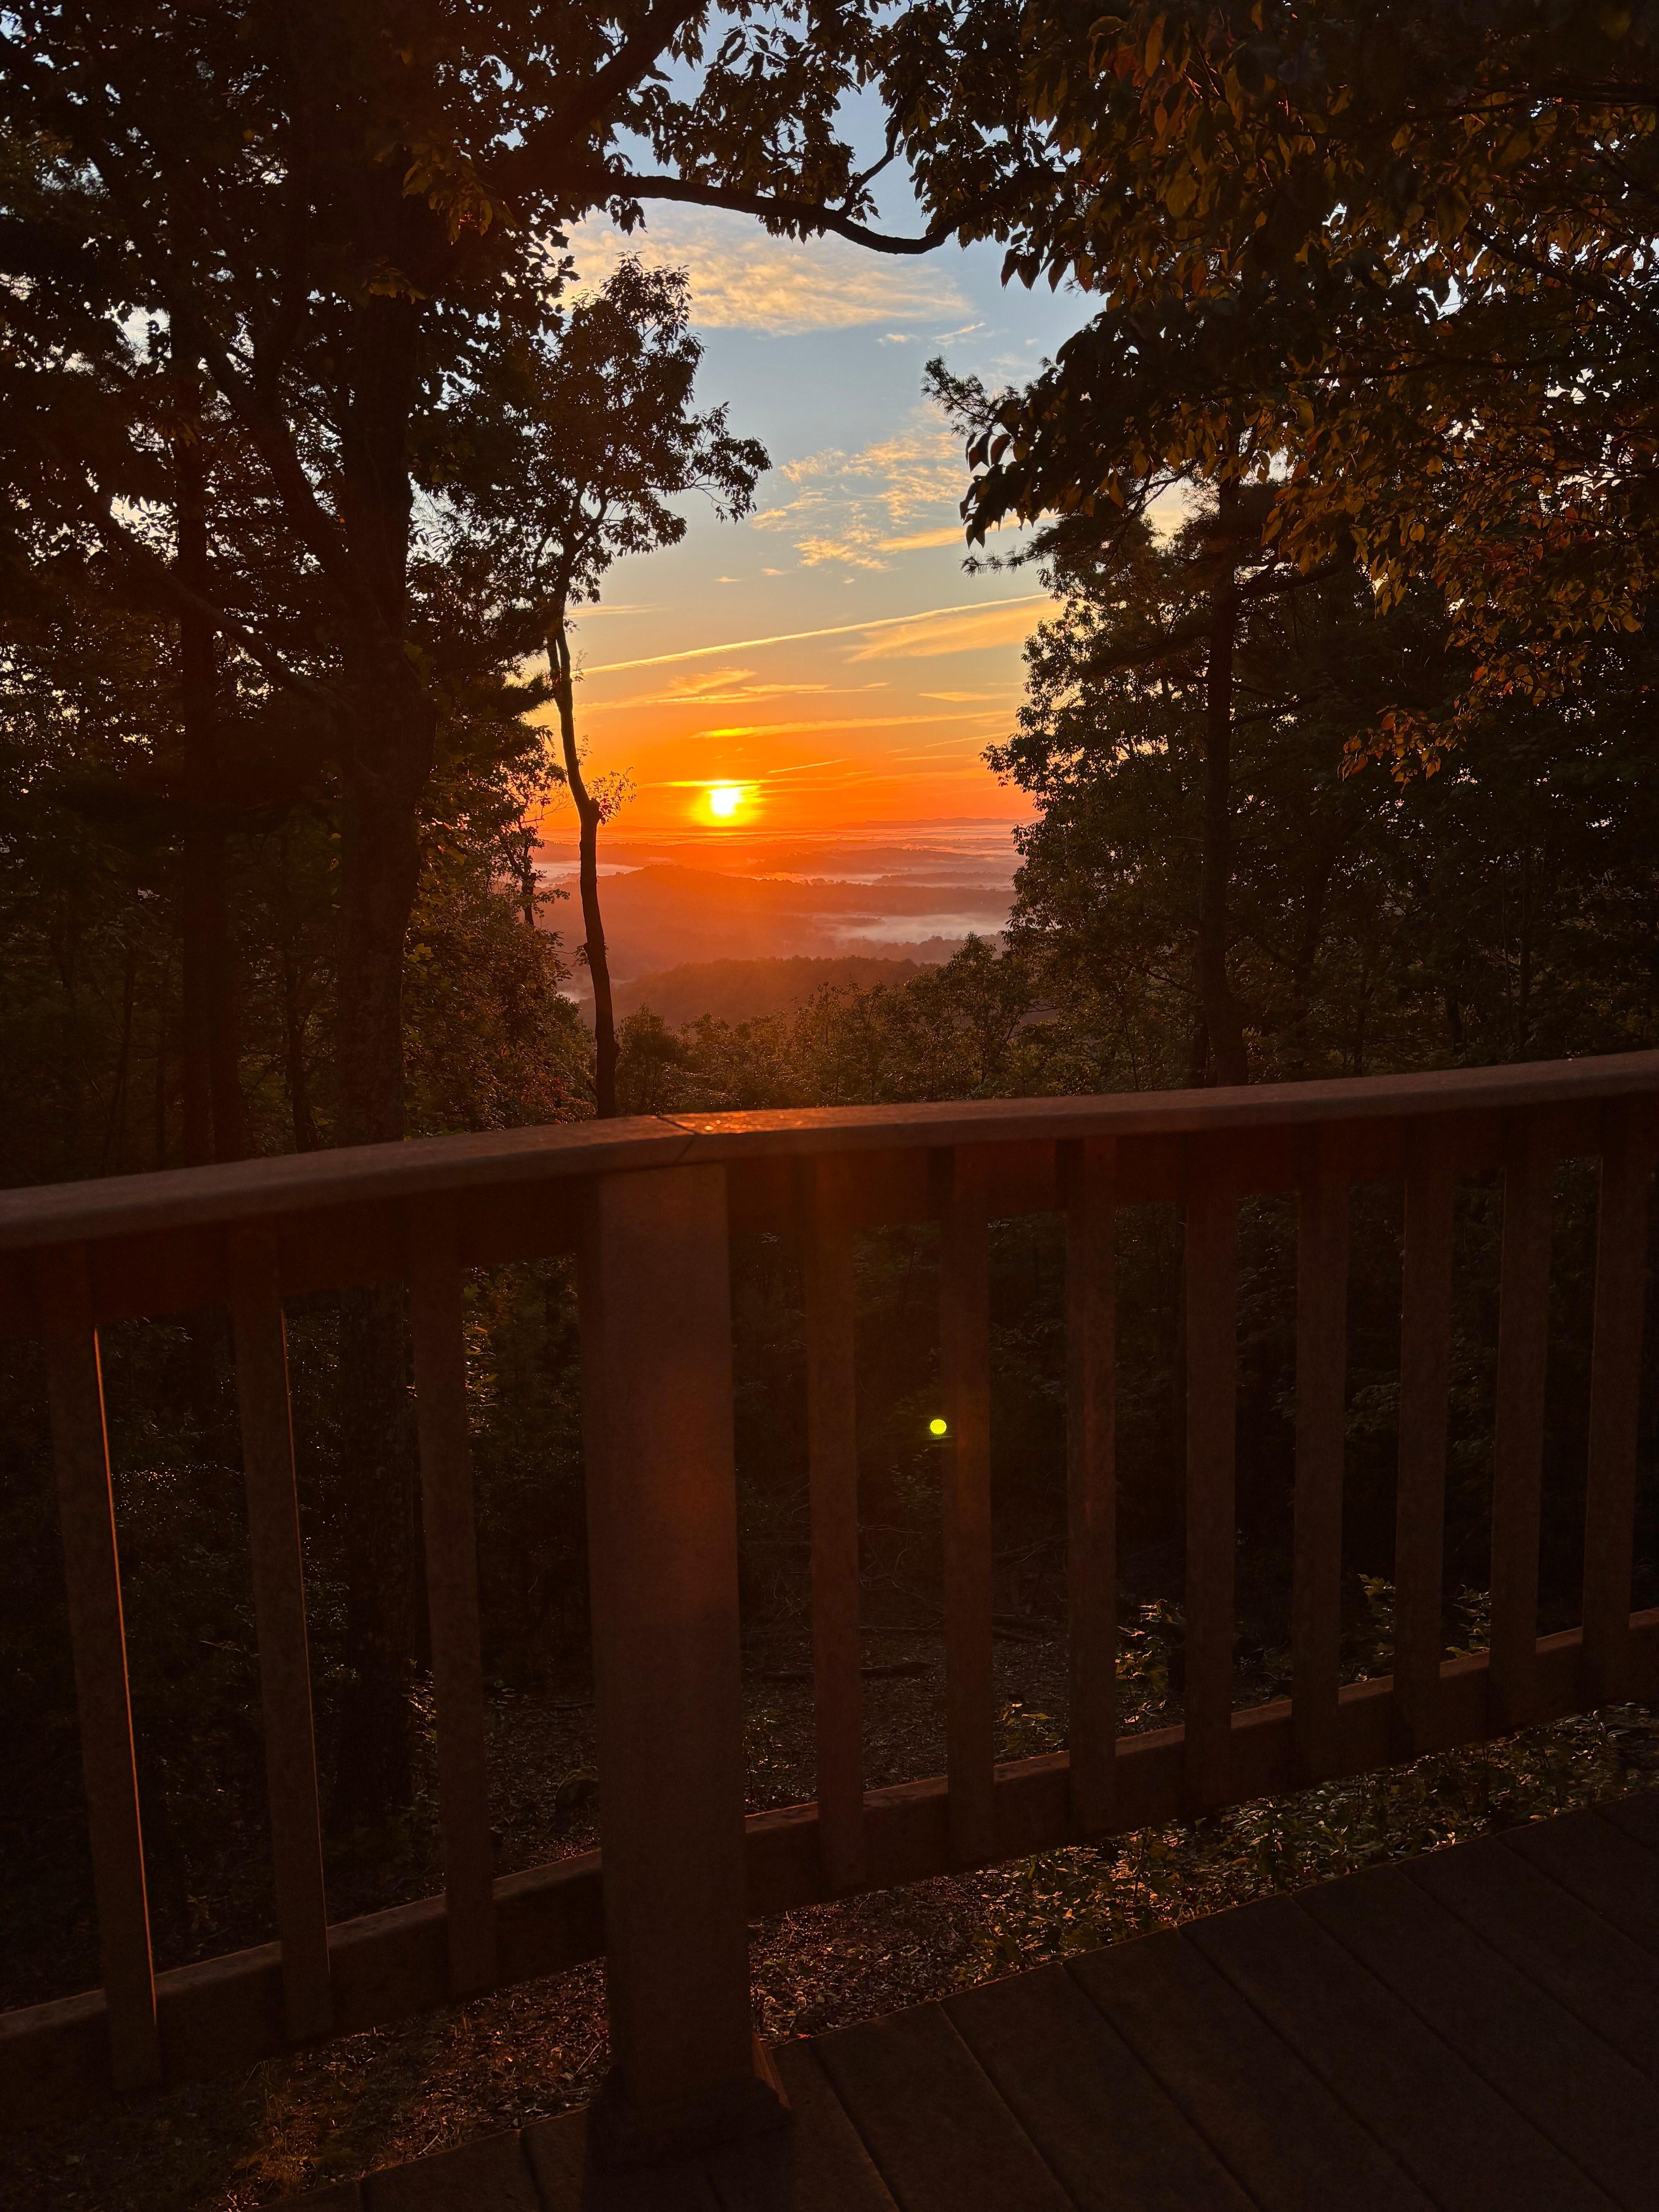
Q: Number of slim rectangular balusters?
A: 11